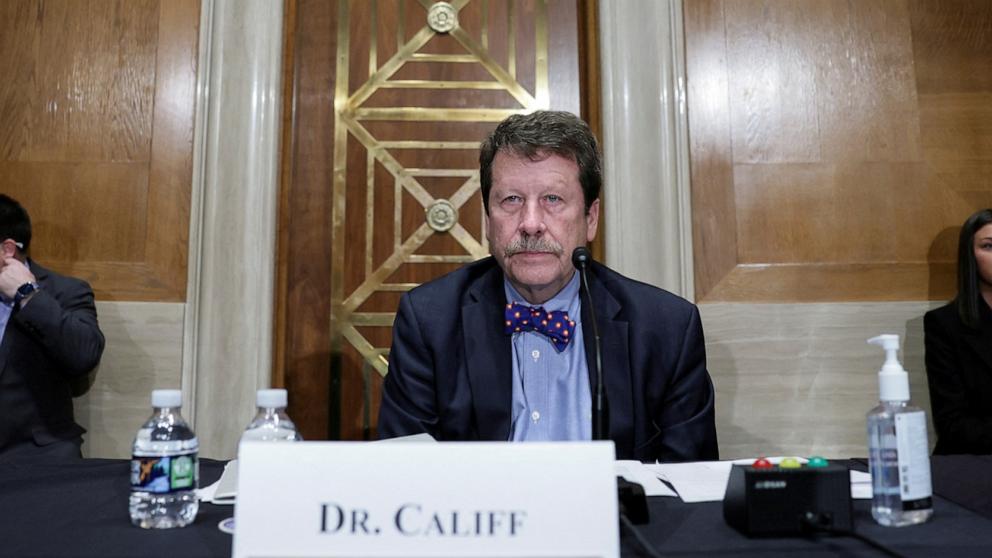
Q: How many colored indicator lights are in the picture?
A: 3